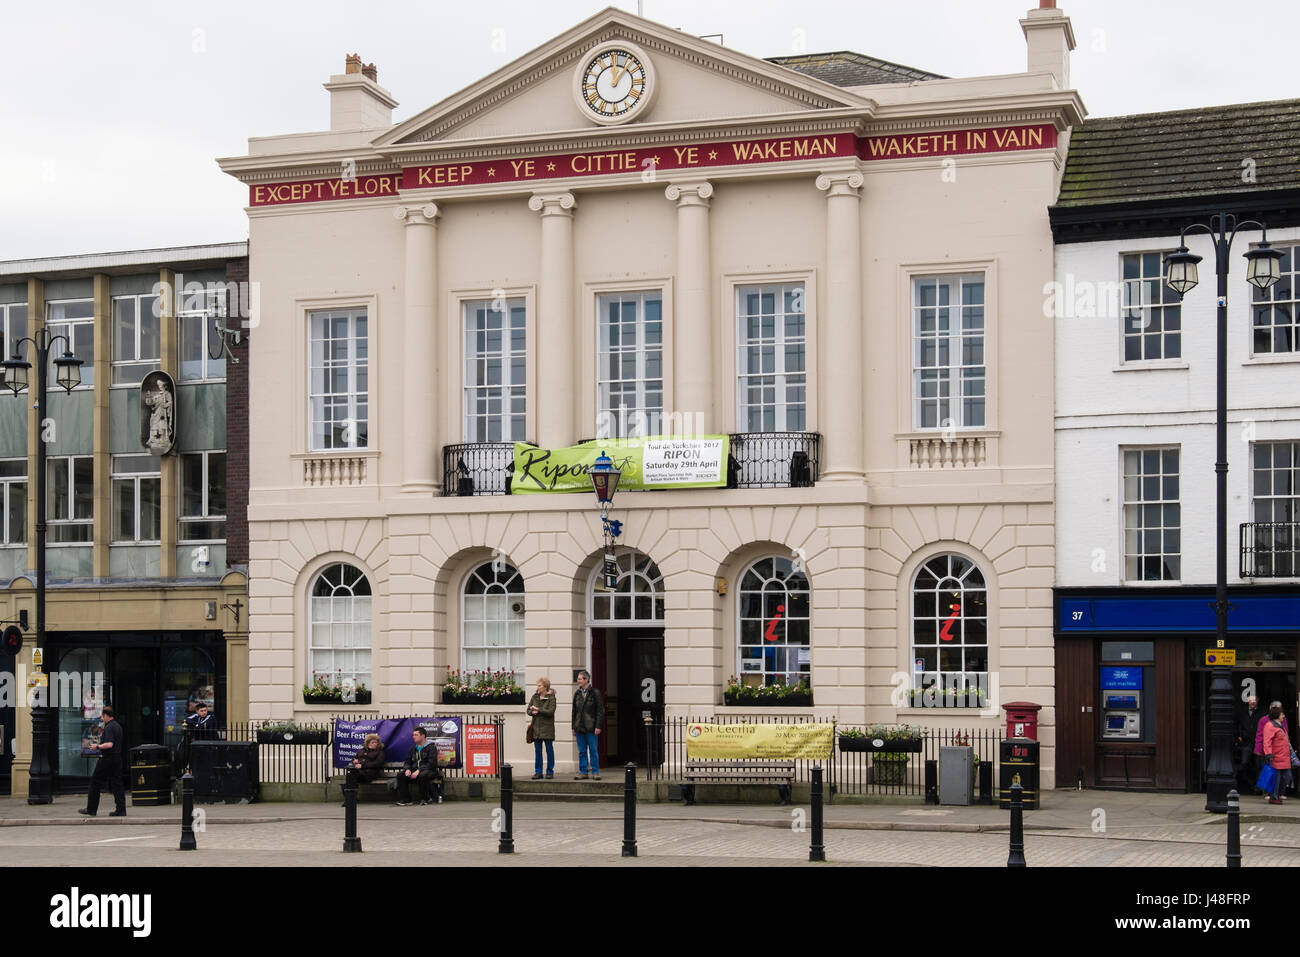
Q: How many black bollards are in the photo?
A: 7